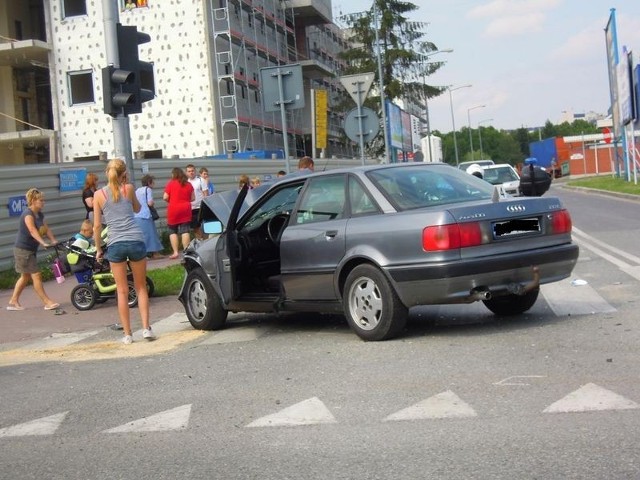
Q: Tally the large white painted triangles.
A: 5